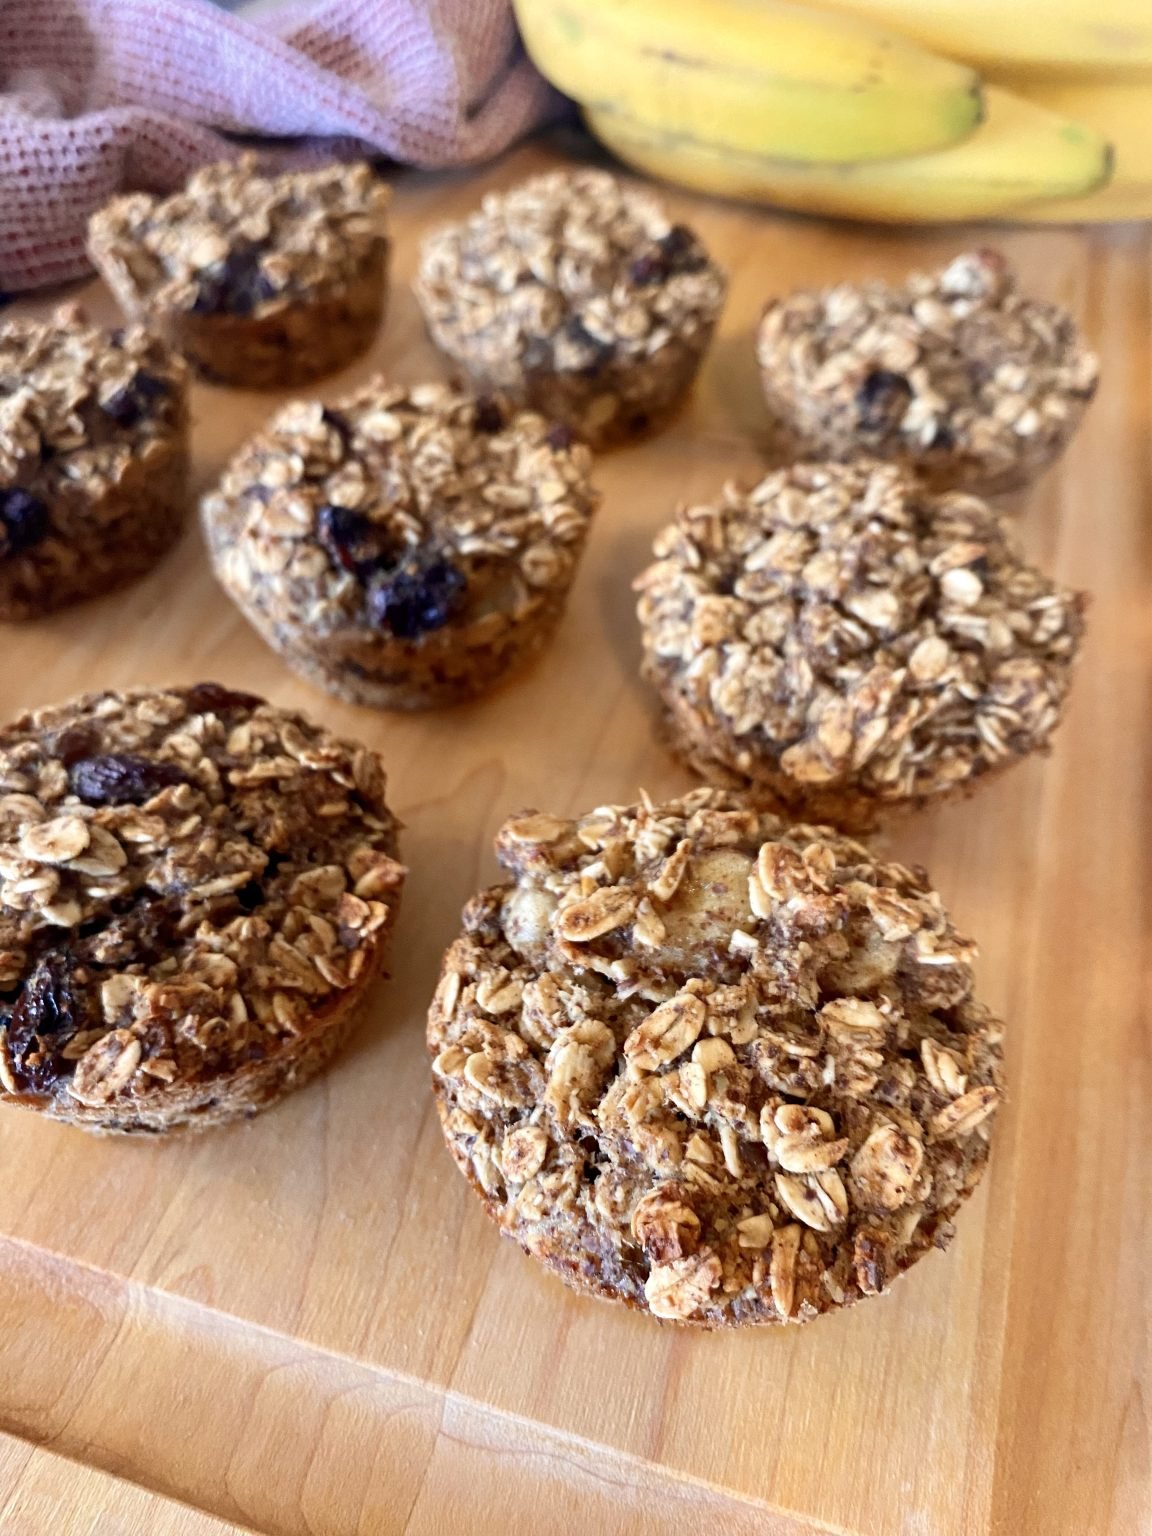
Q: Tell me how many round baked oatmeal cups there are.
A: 8